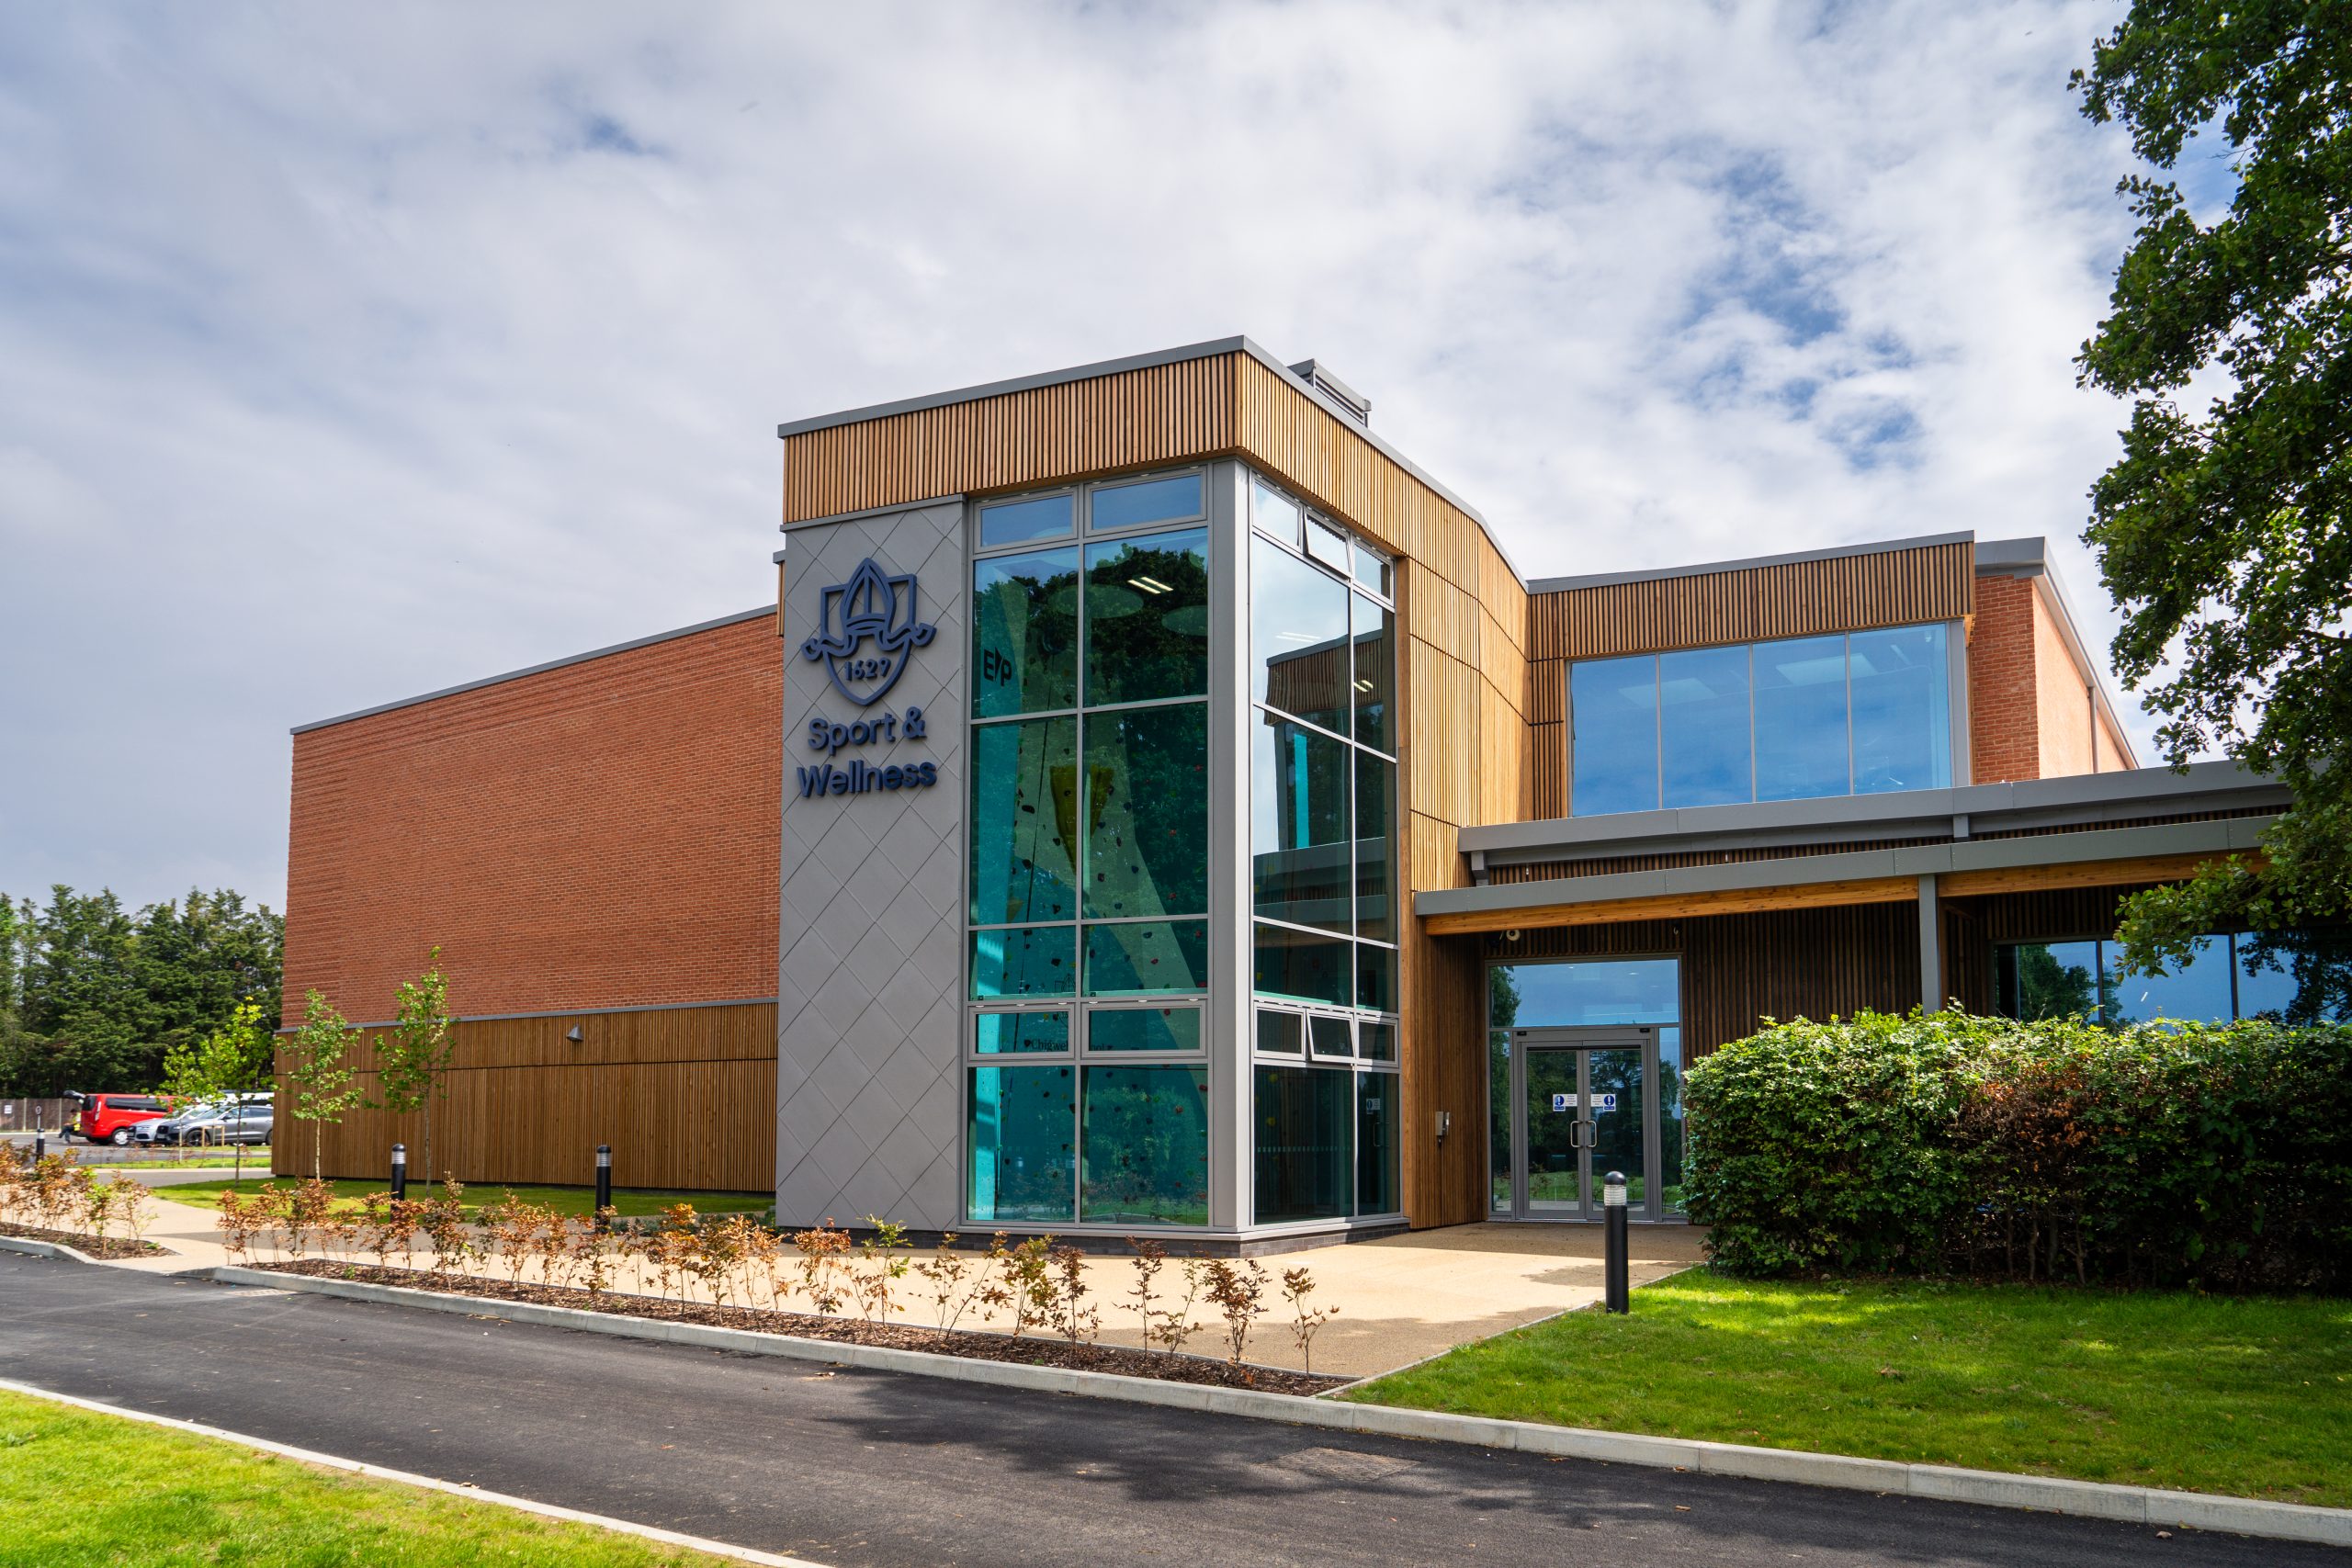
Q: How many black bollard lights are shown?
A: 4